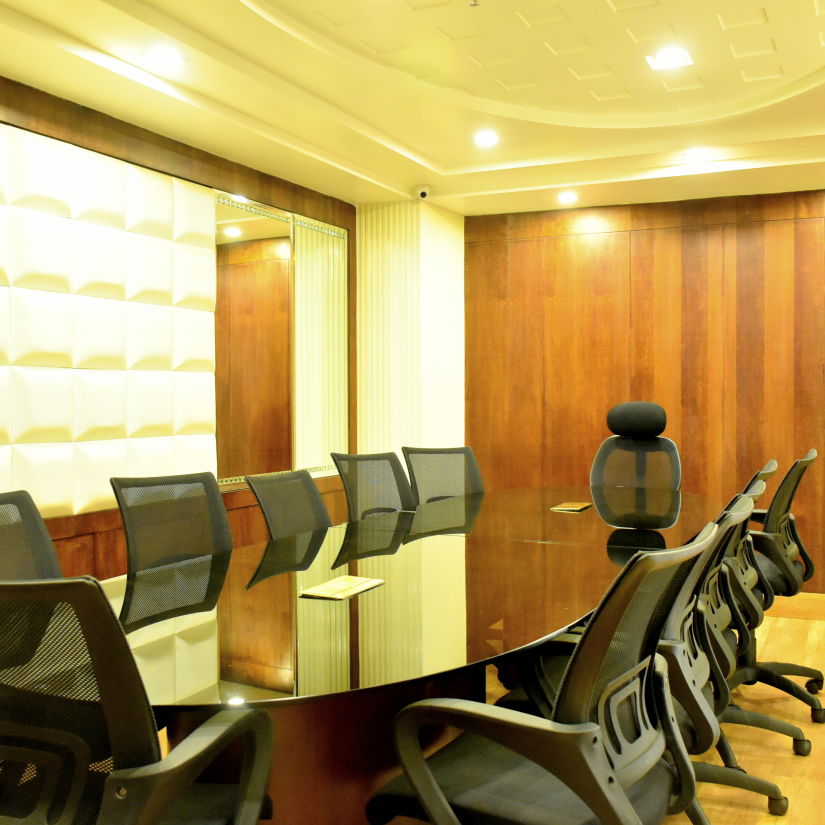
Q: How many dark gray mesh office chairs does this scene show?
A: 12